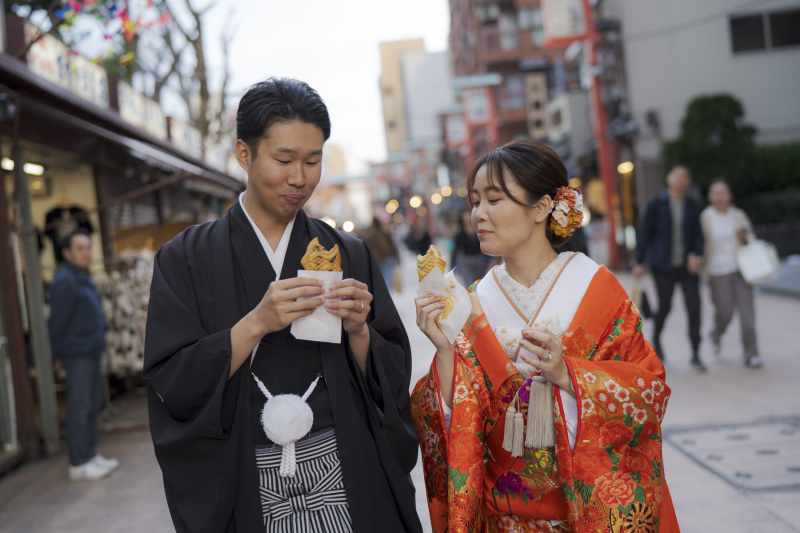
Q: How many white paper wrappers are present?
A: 2